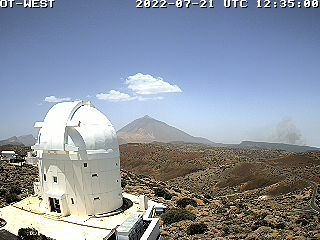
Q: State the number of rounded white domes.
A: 1